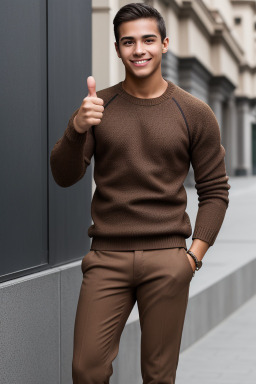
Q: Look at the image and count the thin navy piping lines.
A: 2